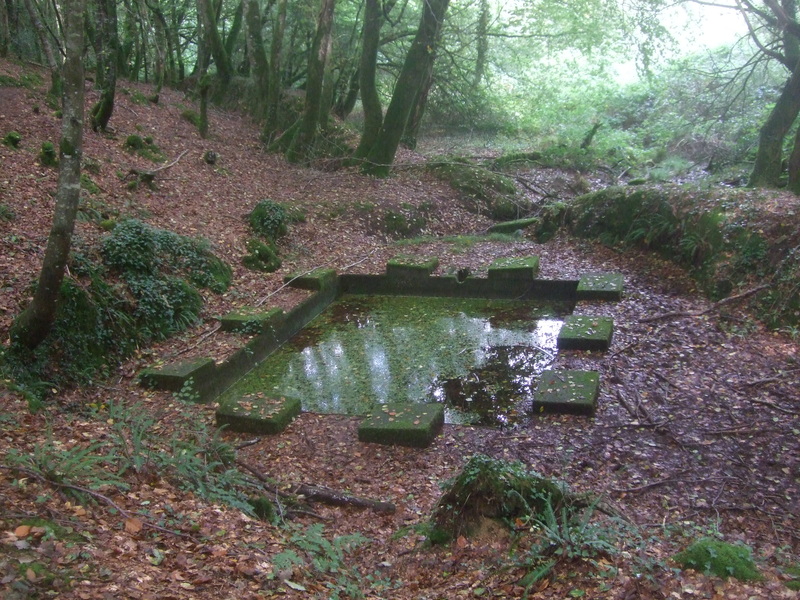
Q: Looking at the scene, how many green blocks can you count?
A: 10